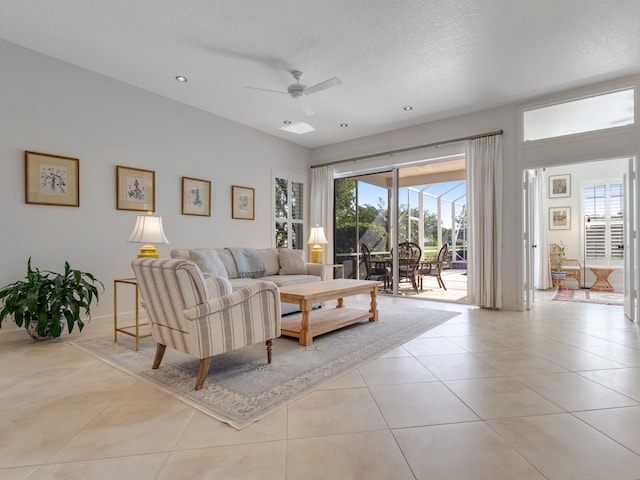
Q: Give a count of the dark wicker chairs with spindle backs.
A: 3